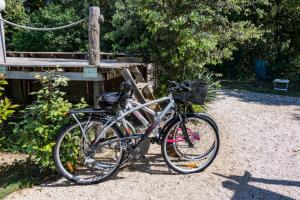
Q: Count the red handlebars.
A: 0